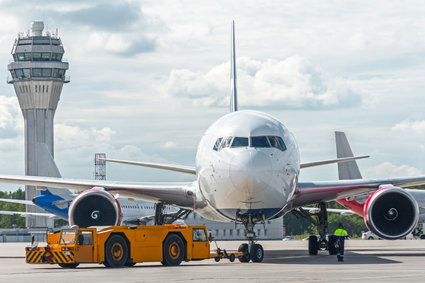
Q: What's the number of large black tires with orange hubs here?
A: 2